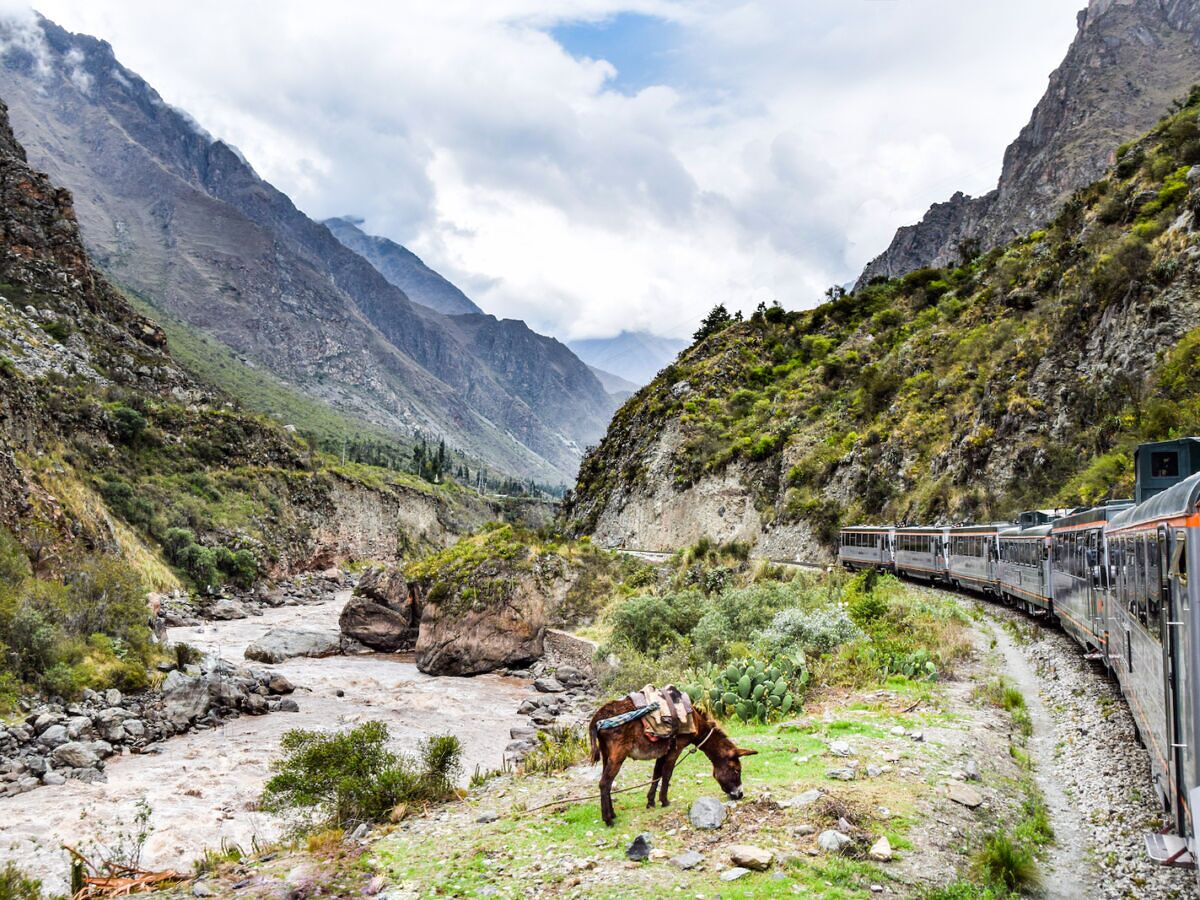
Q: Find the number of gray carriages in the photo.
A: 6